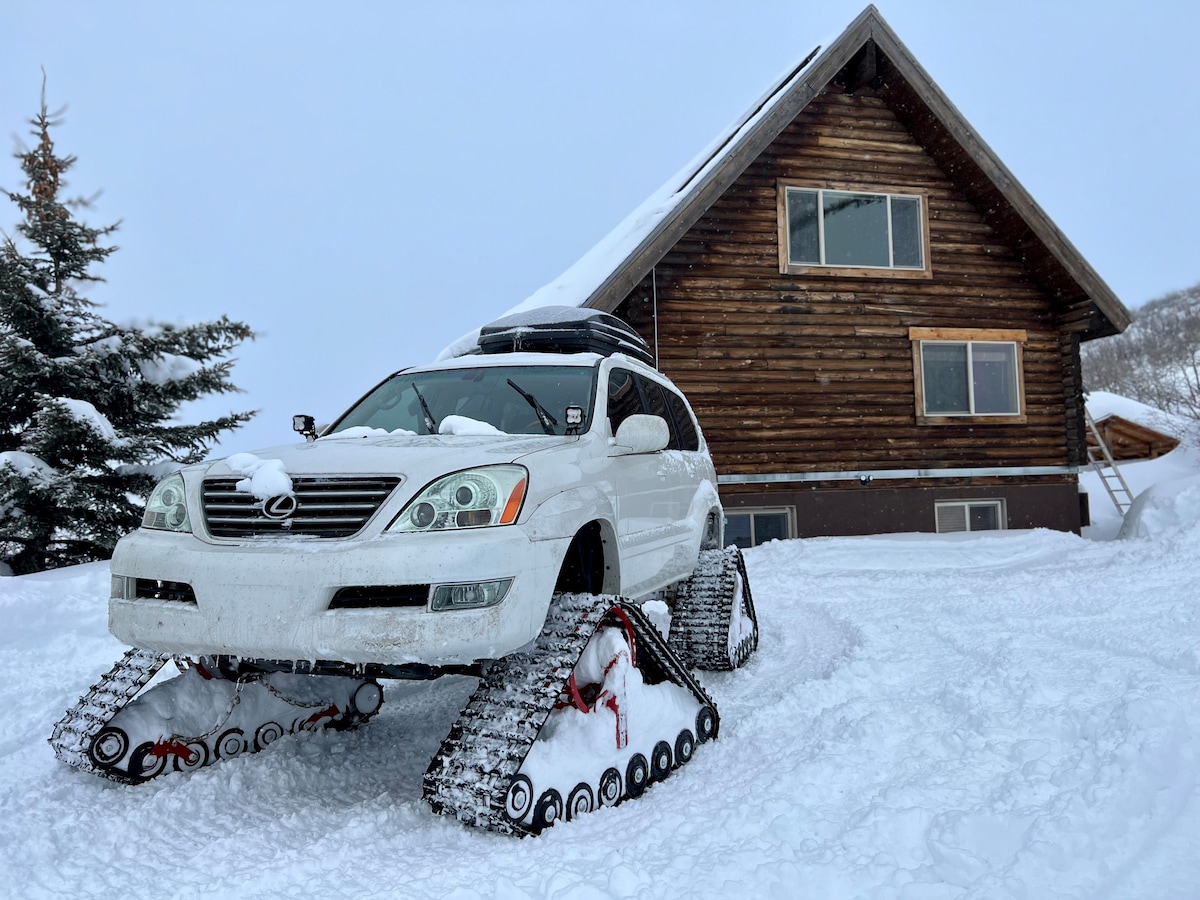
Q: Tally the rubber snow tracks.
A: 3